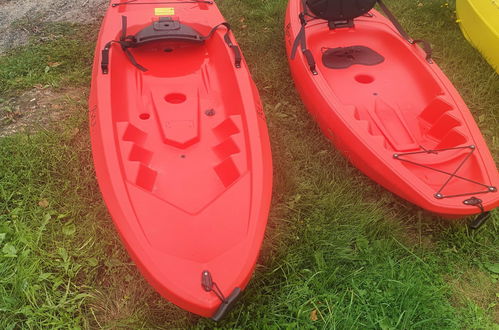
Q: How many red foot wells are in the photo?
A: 12